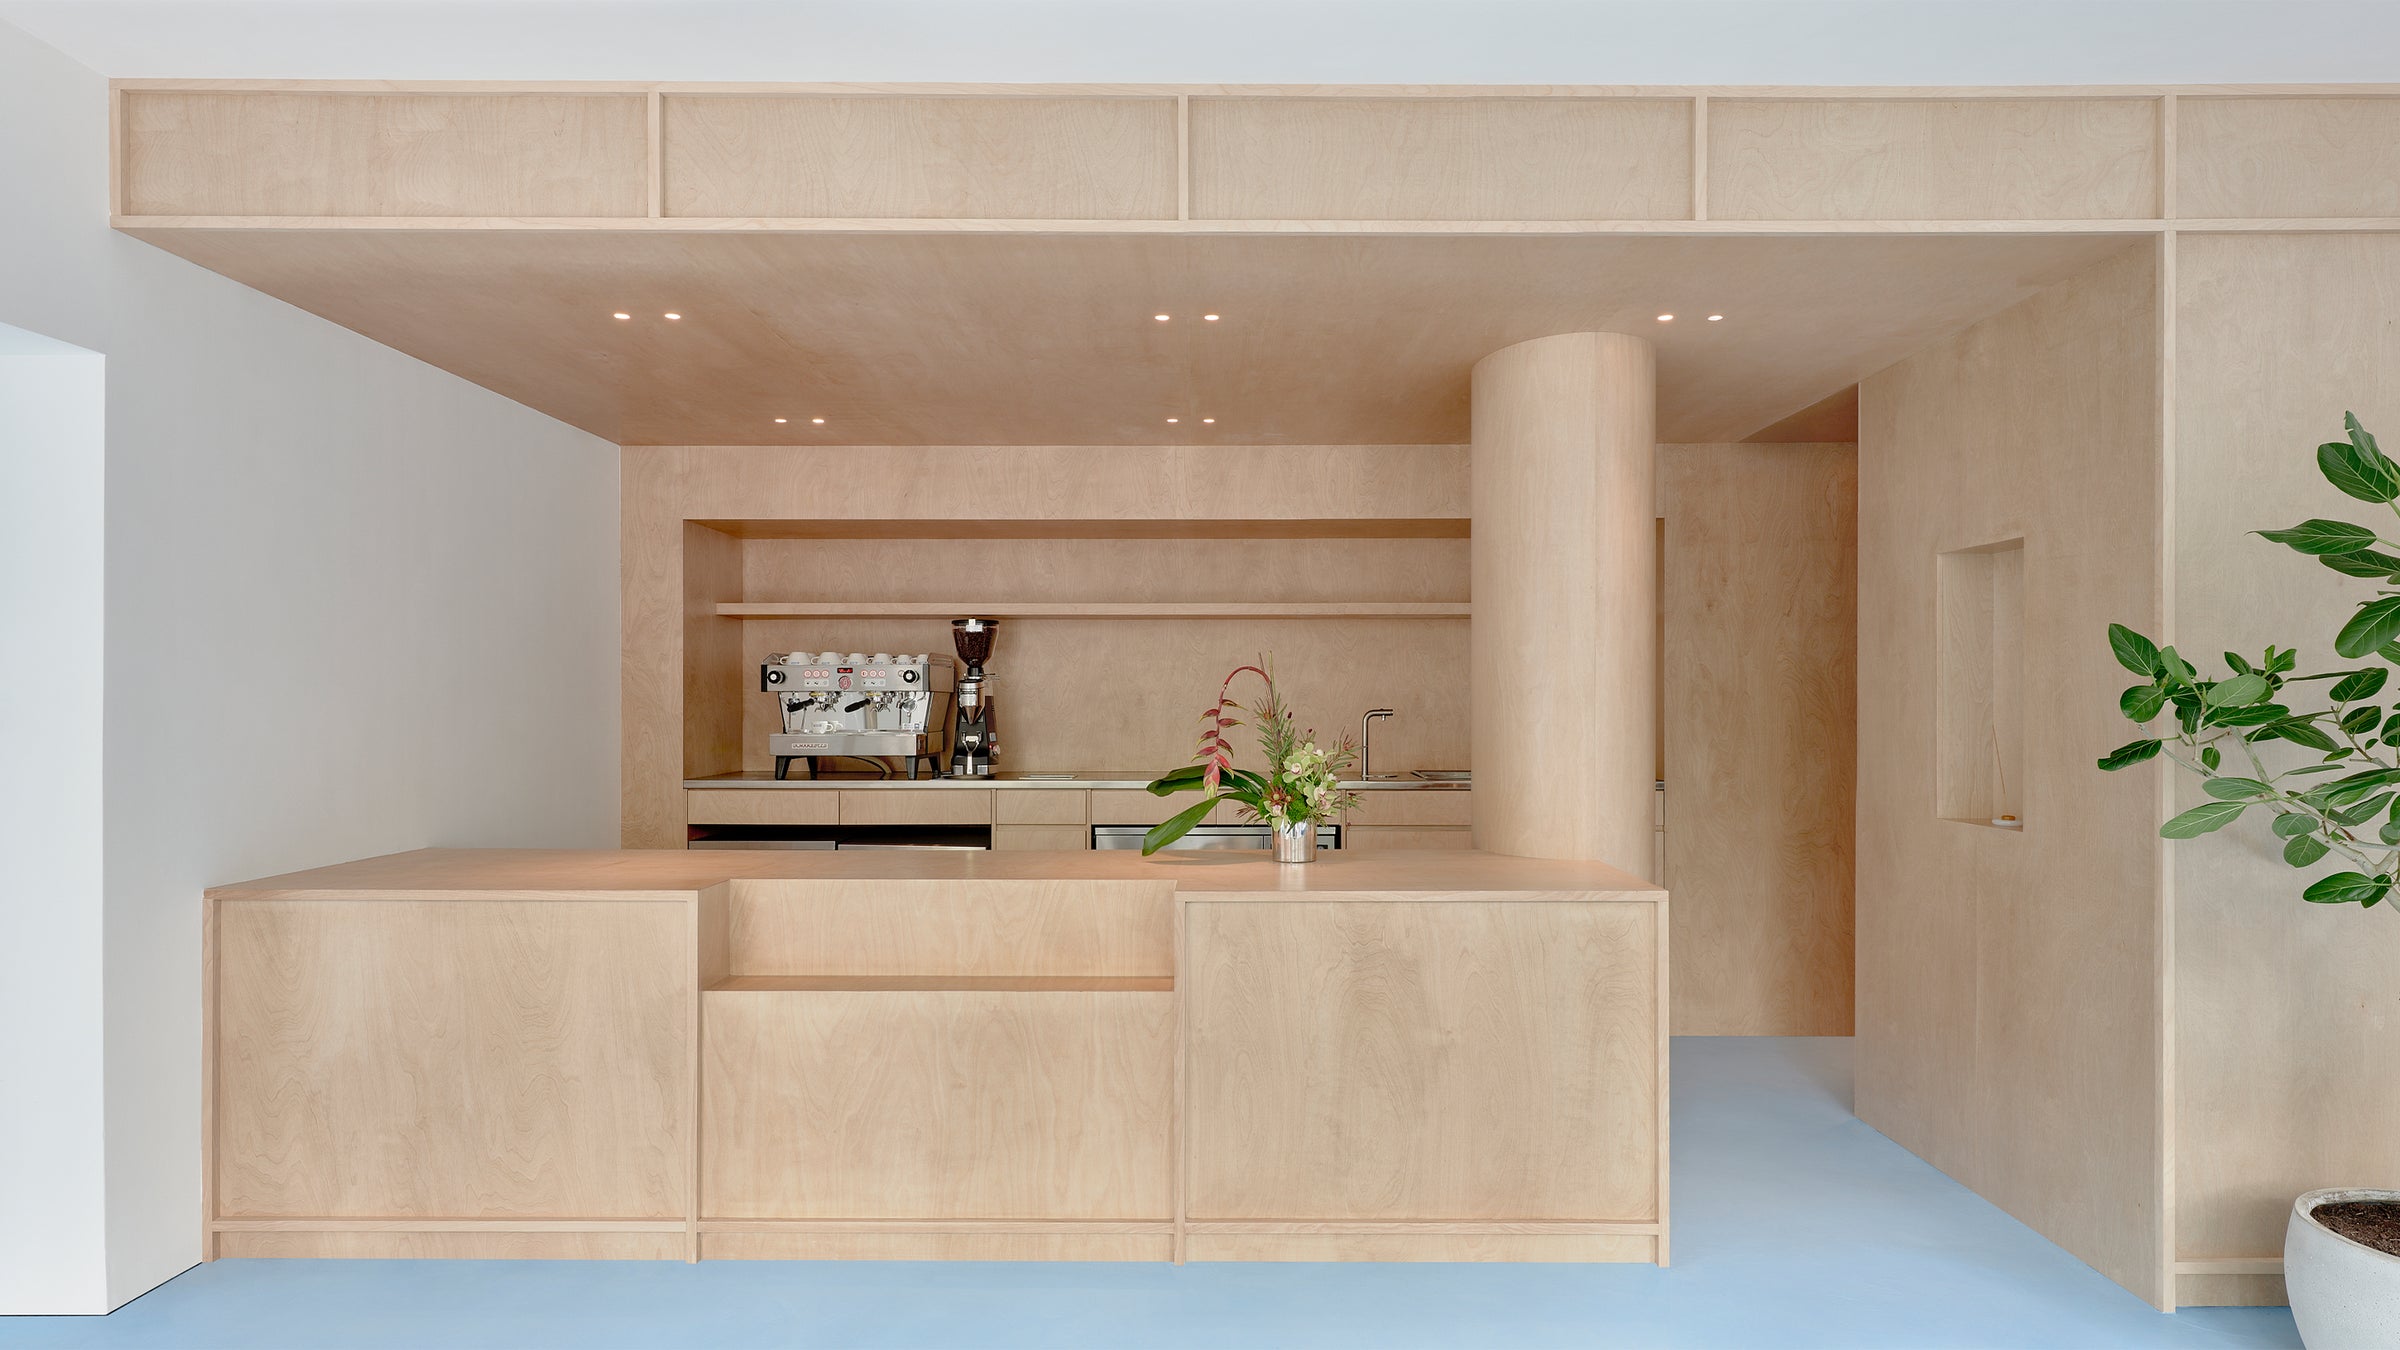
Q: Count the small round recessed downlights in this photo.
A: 10